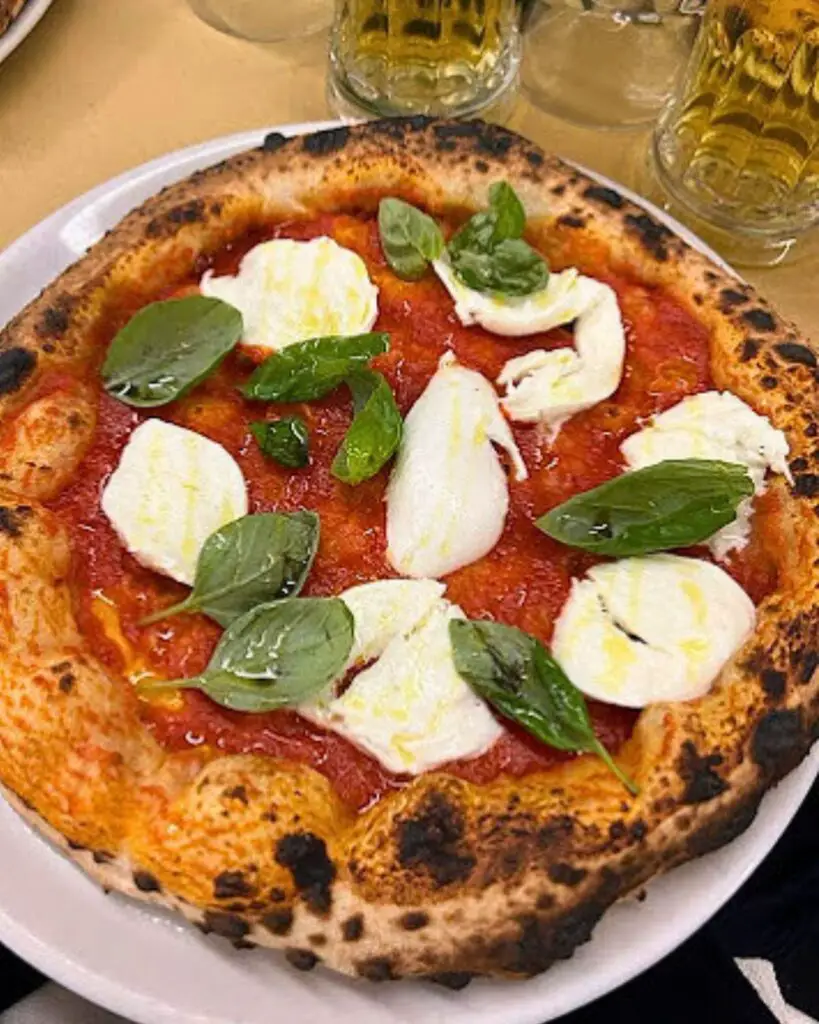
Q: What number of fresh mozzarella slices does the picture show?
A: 7